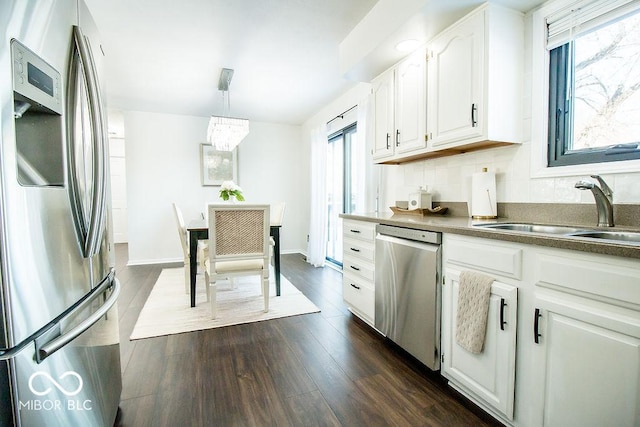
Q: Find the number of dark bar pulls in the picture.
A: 9